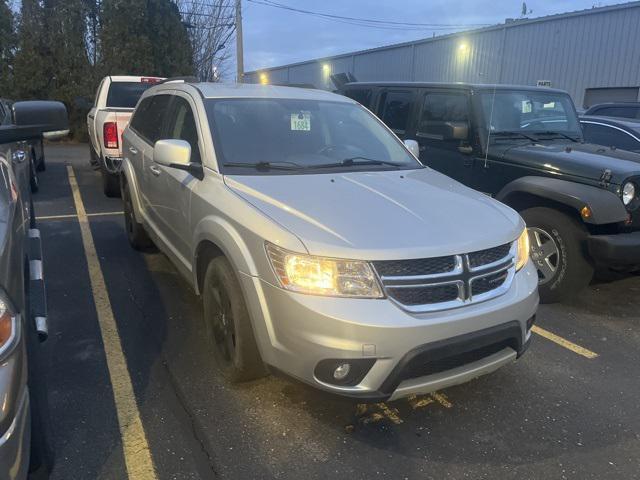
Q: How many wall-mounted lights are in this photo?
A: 3